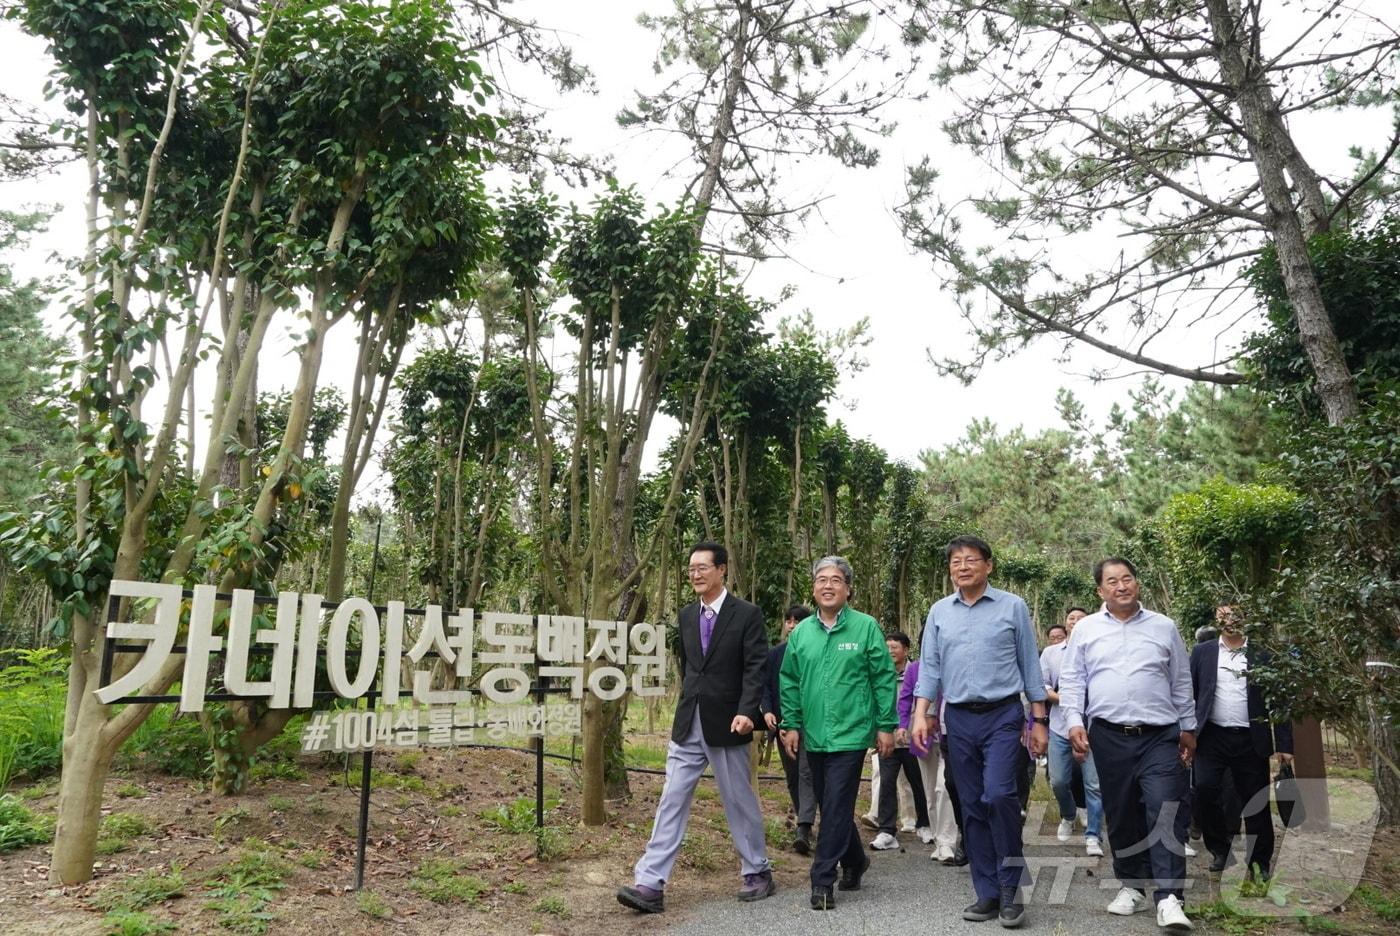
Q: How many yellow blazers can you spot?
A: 0